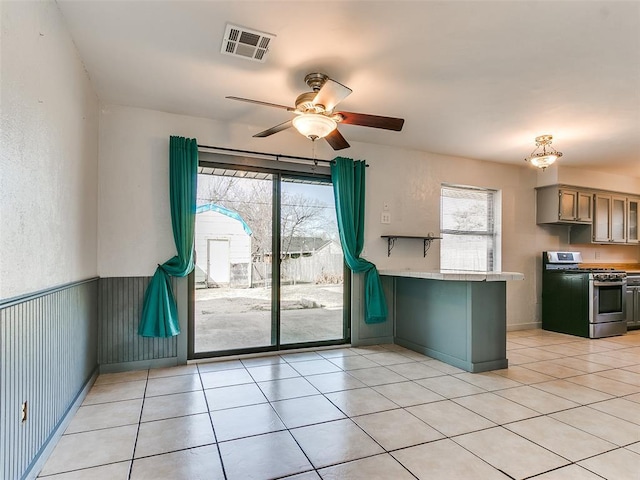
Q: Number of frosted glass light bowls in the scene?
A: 2